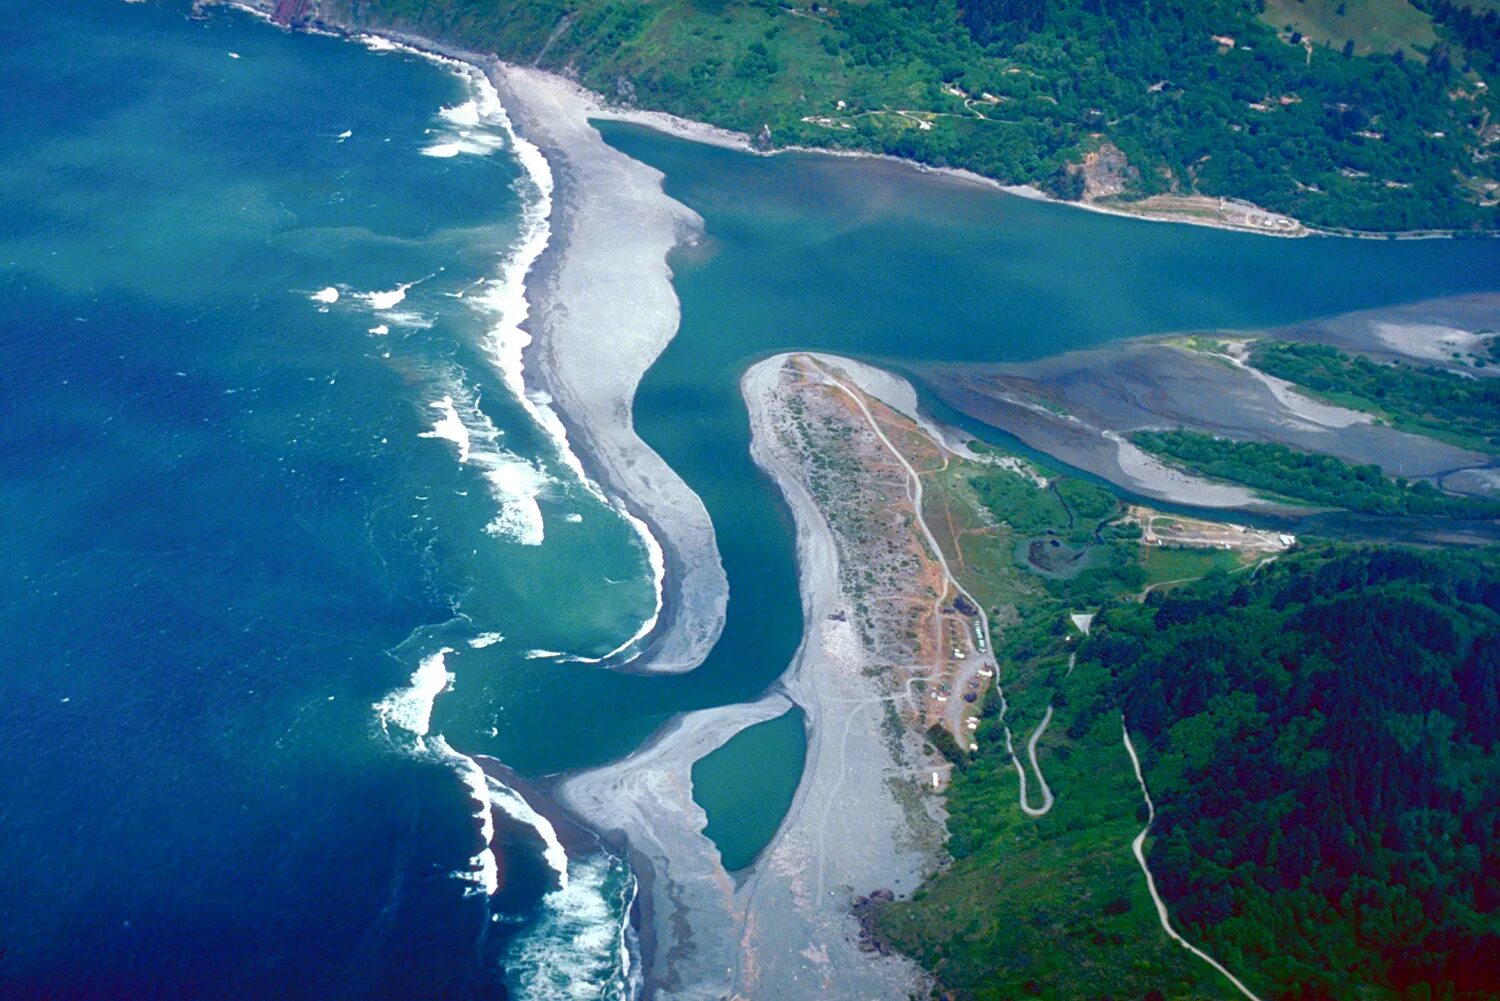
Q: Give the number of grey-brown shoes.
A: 0